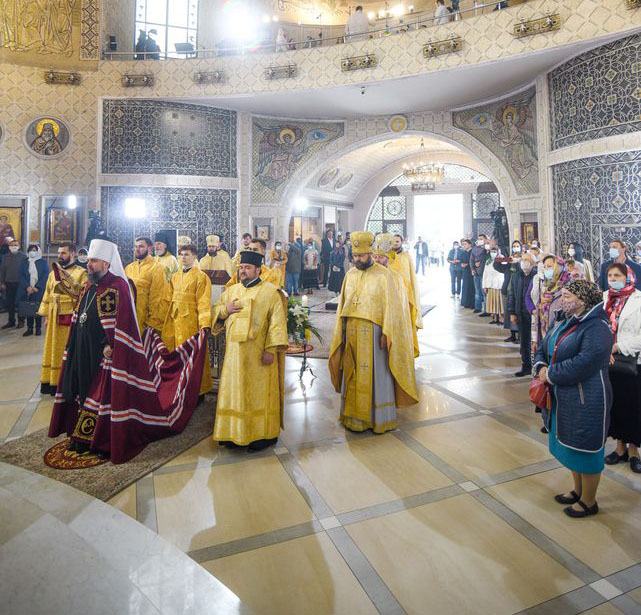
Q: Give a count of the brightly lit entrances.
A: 1